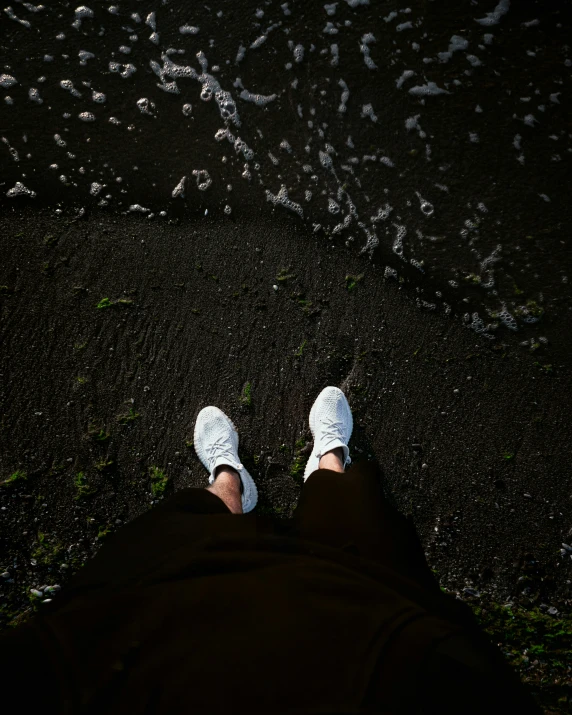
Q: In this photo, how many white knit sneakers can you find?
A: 2